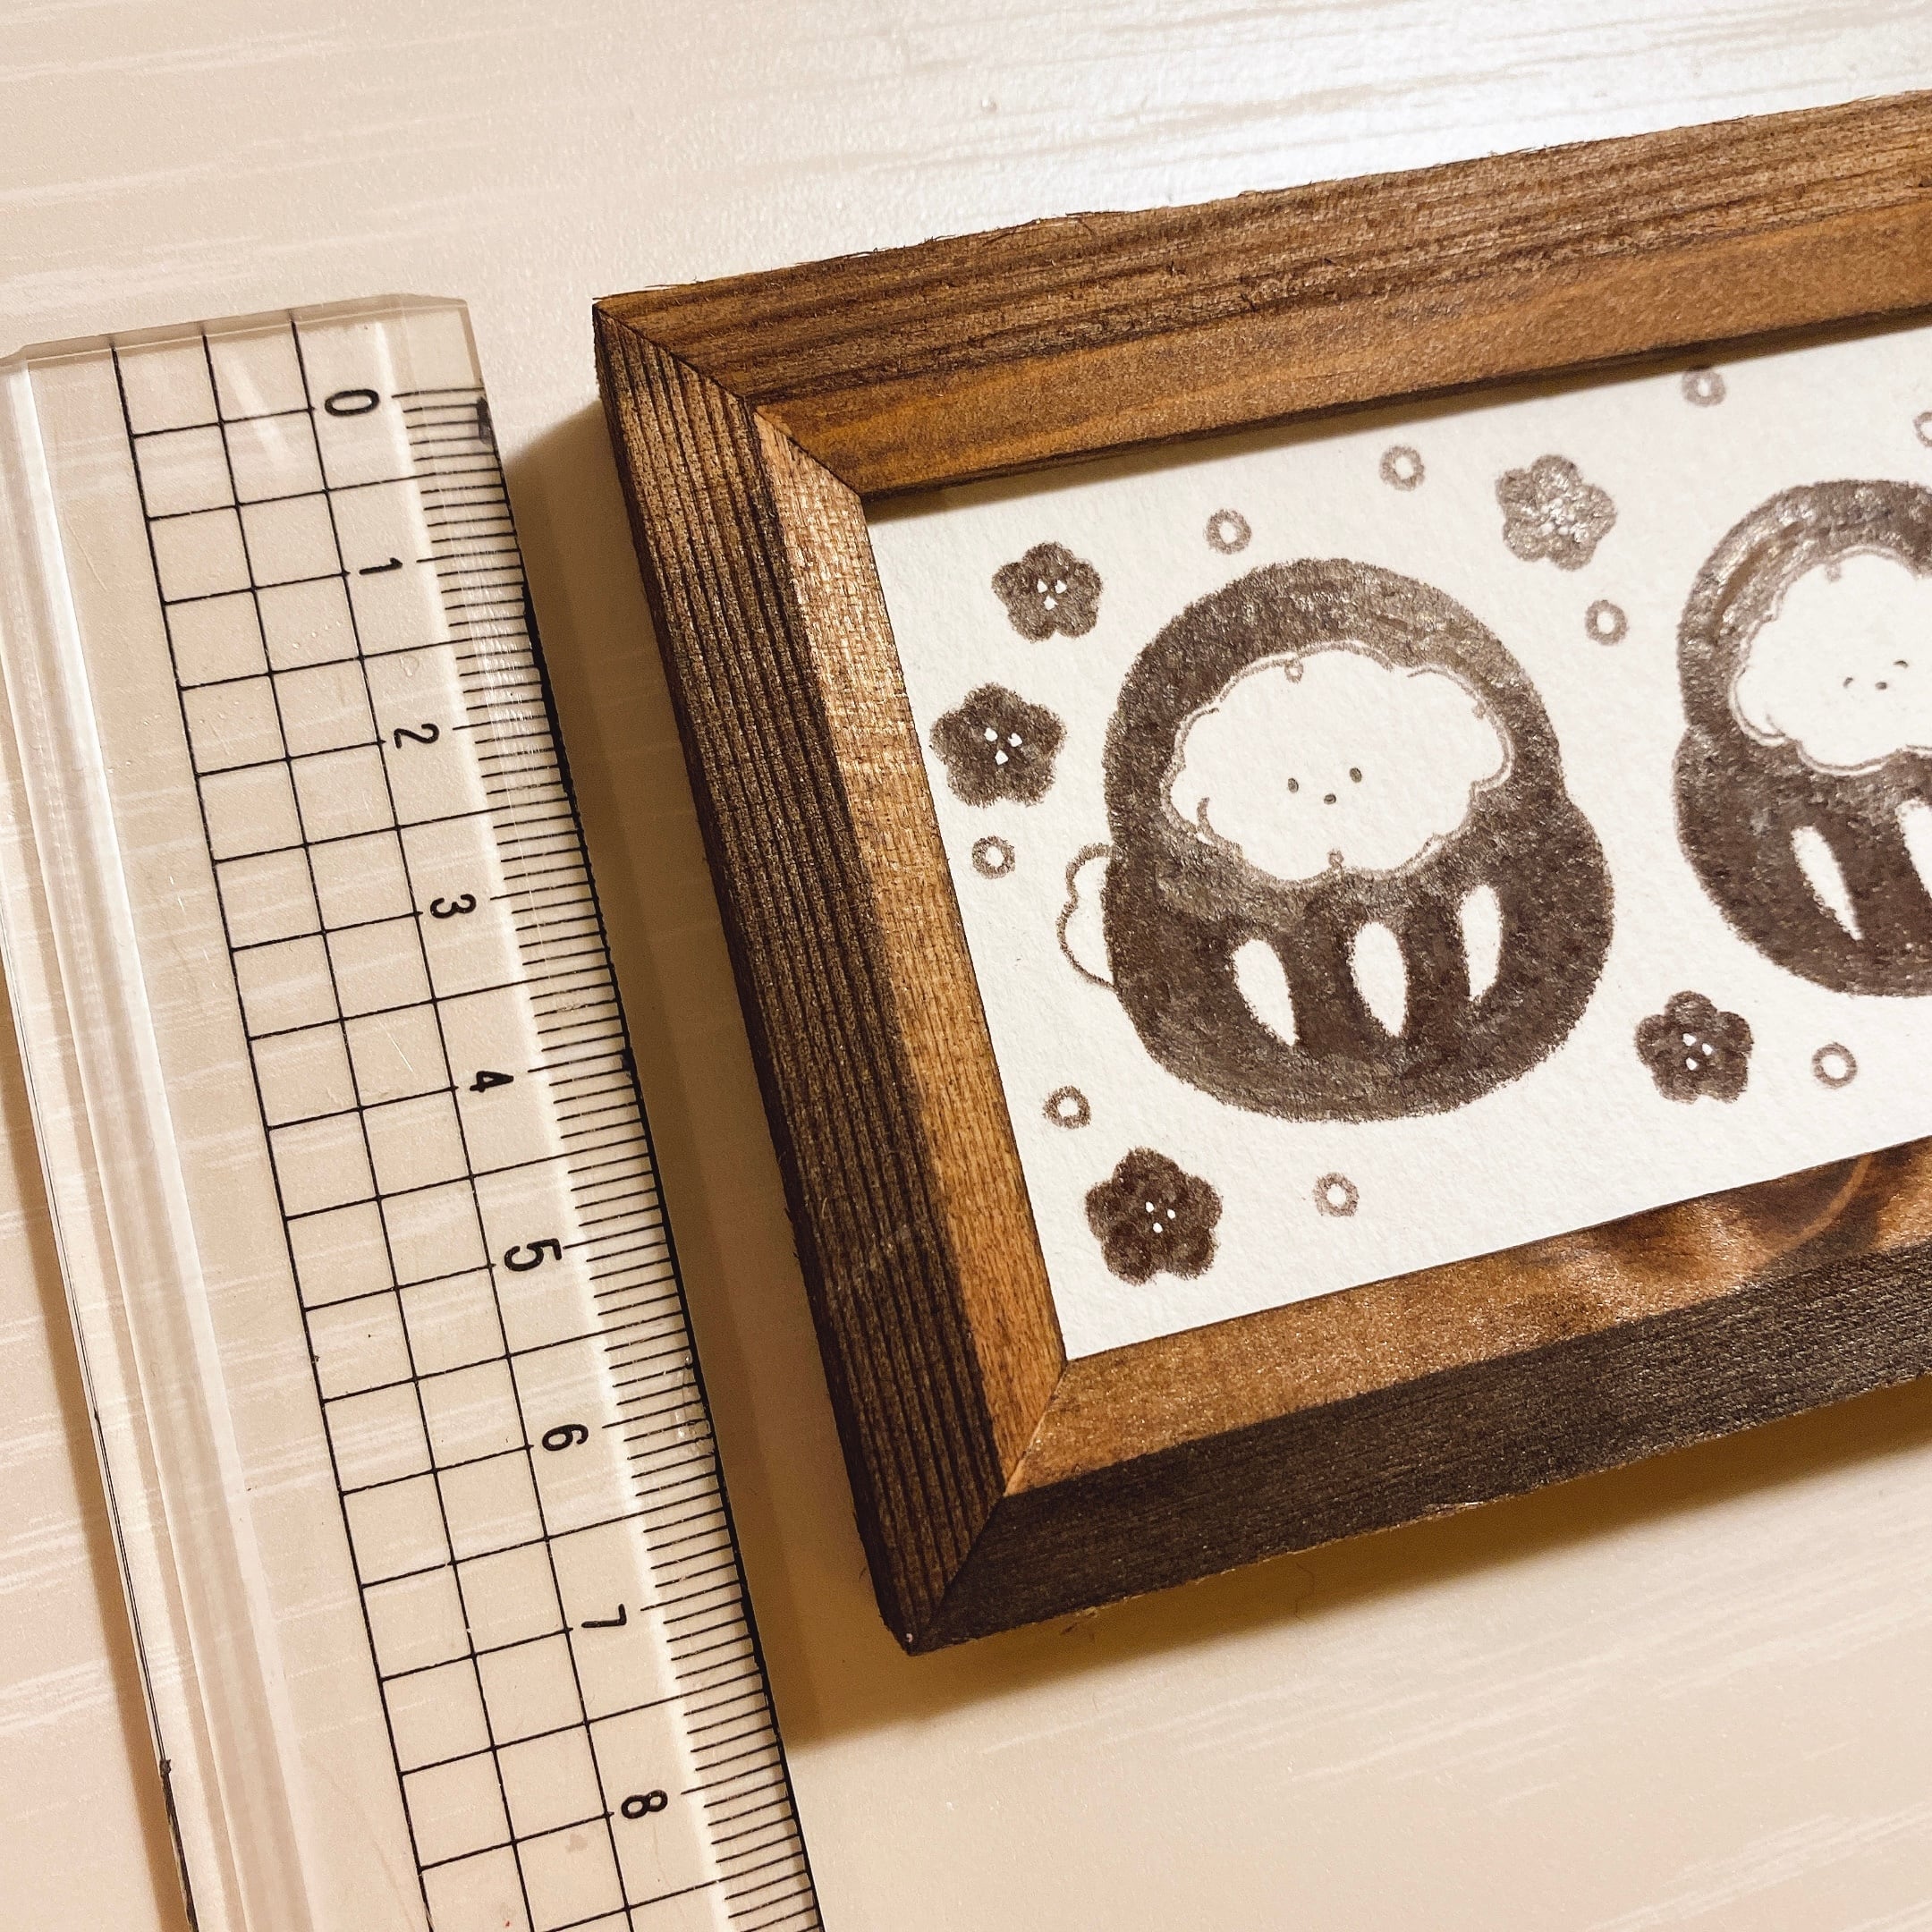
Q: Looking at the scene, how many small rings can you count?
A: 9